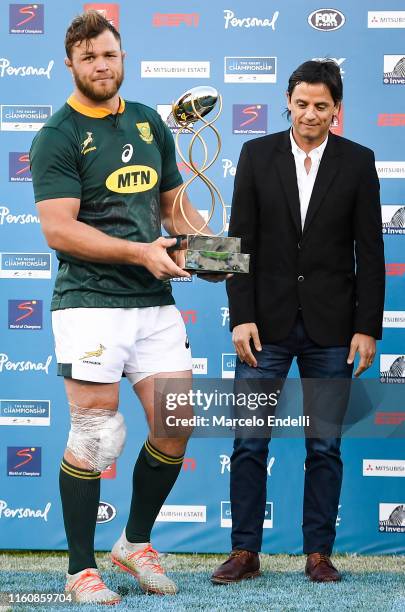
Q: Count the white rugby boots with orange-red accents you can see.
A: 2